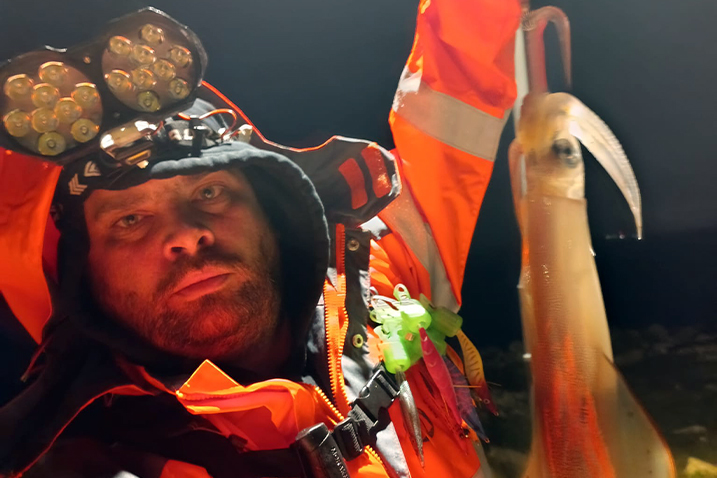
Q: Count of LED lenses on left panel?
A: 9